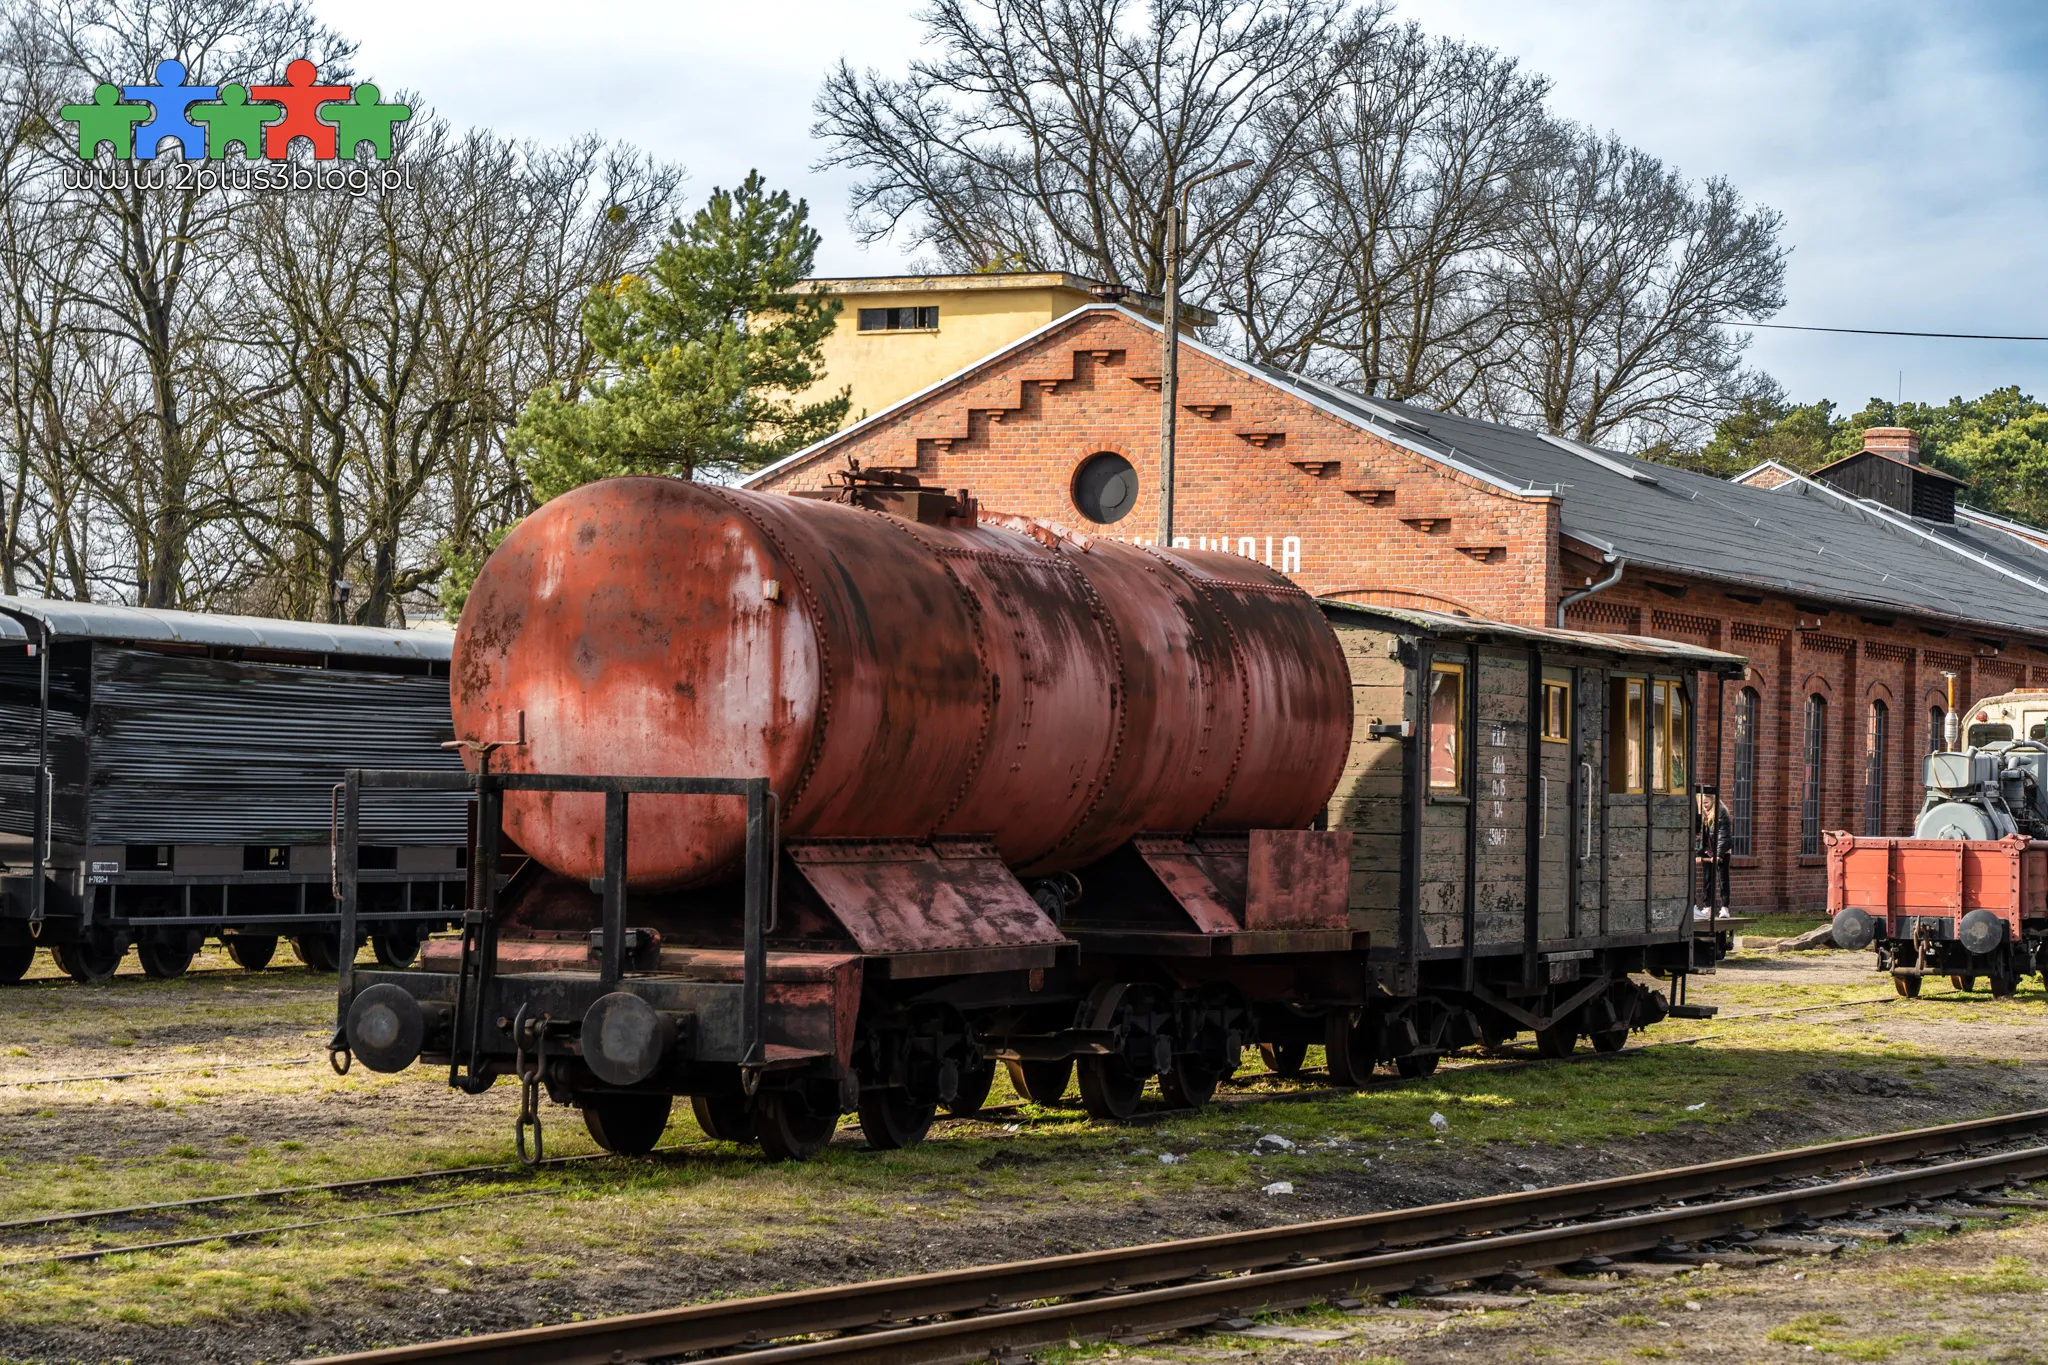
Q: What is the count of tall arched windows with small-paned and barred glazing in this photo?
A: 4